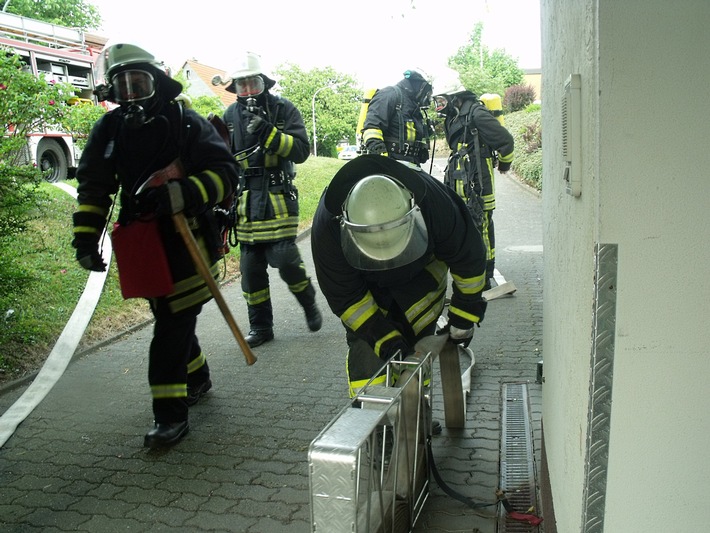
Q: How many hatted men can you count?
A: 5